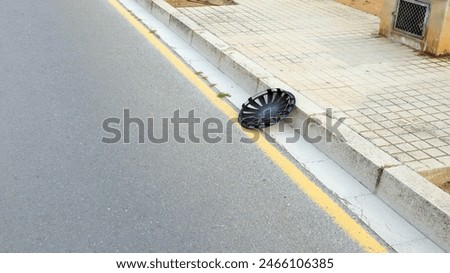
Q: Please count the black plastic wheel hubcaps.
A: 1